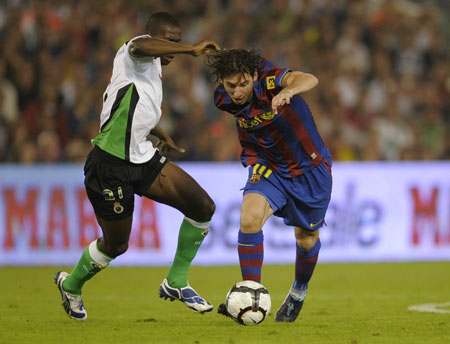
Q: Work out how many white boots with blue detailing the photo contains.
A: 2